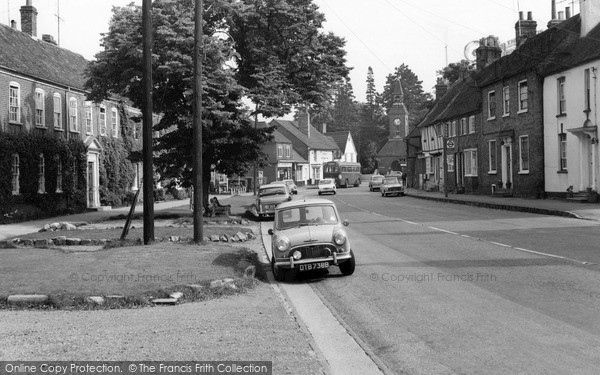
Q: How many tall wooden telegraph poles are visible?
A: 2